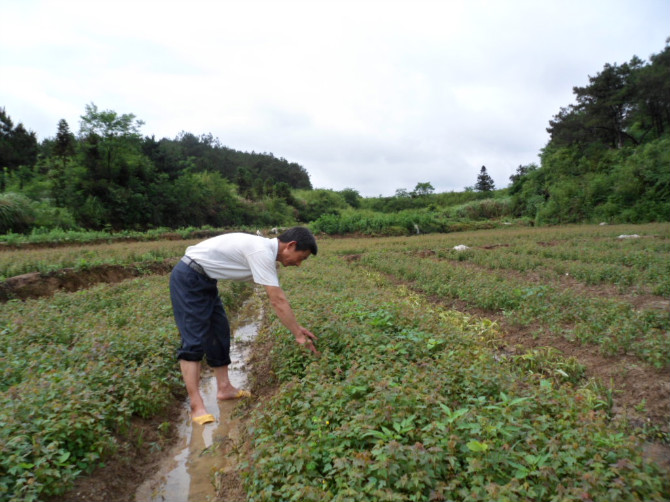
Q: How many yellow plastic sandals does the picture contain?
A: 2